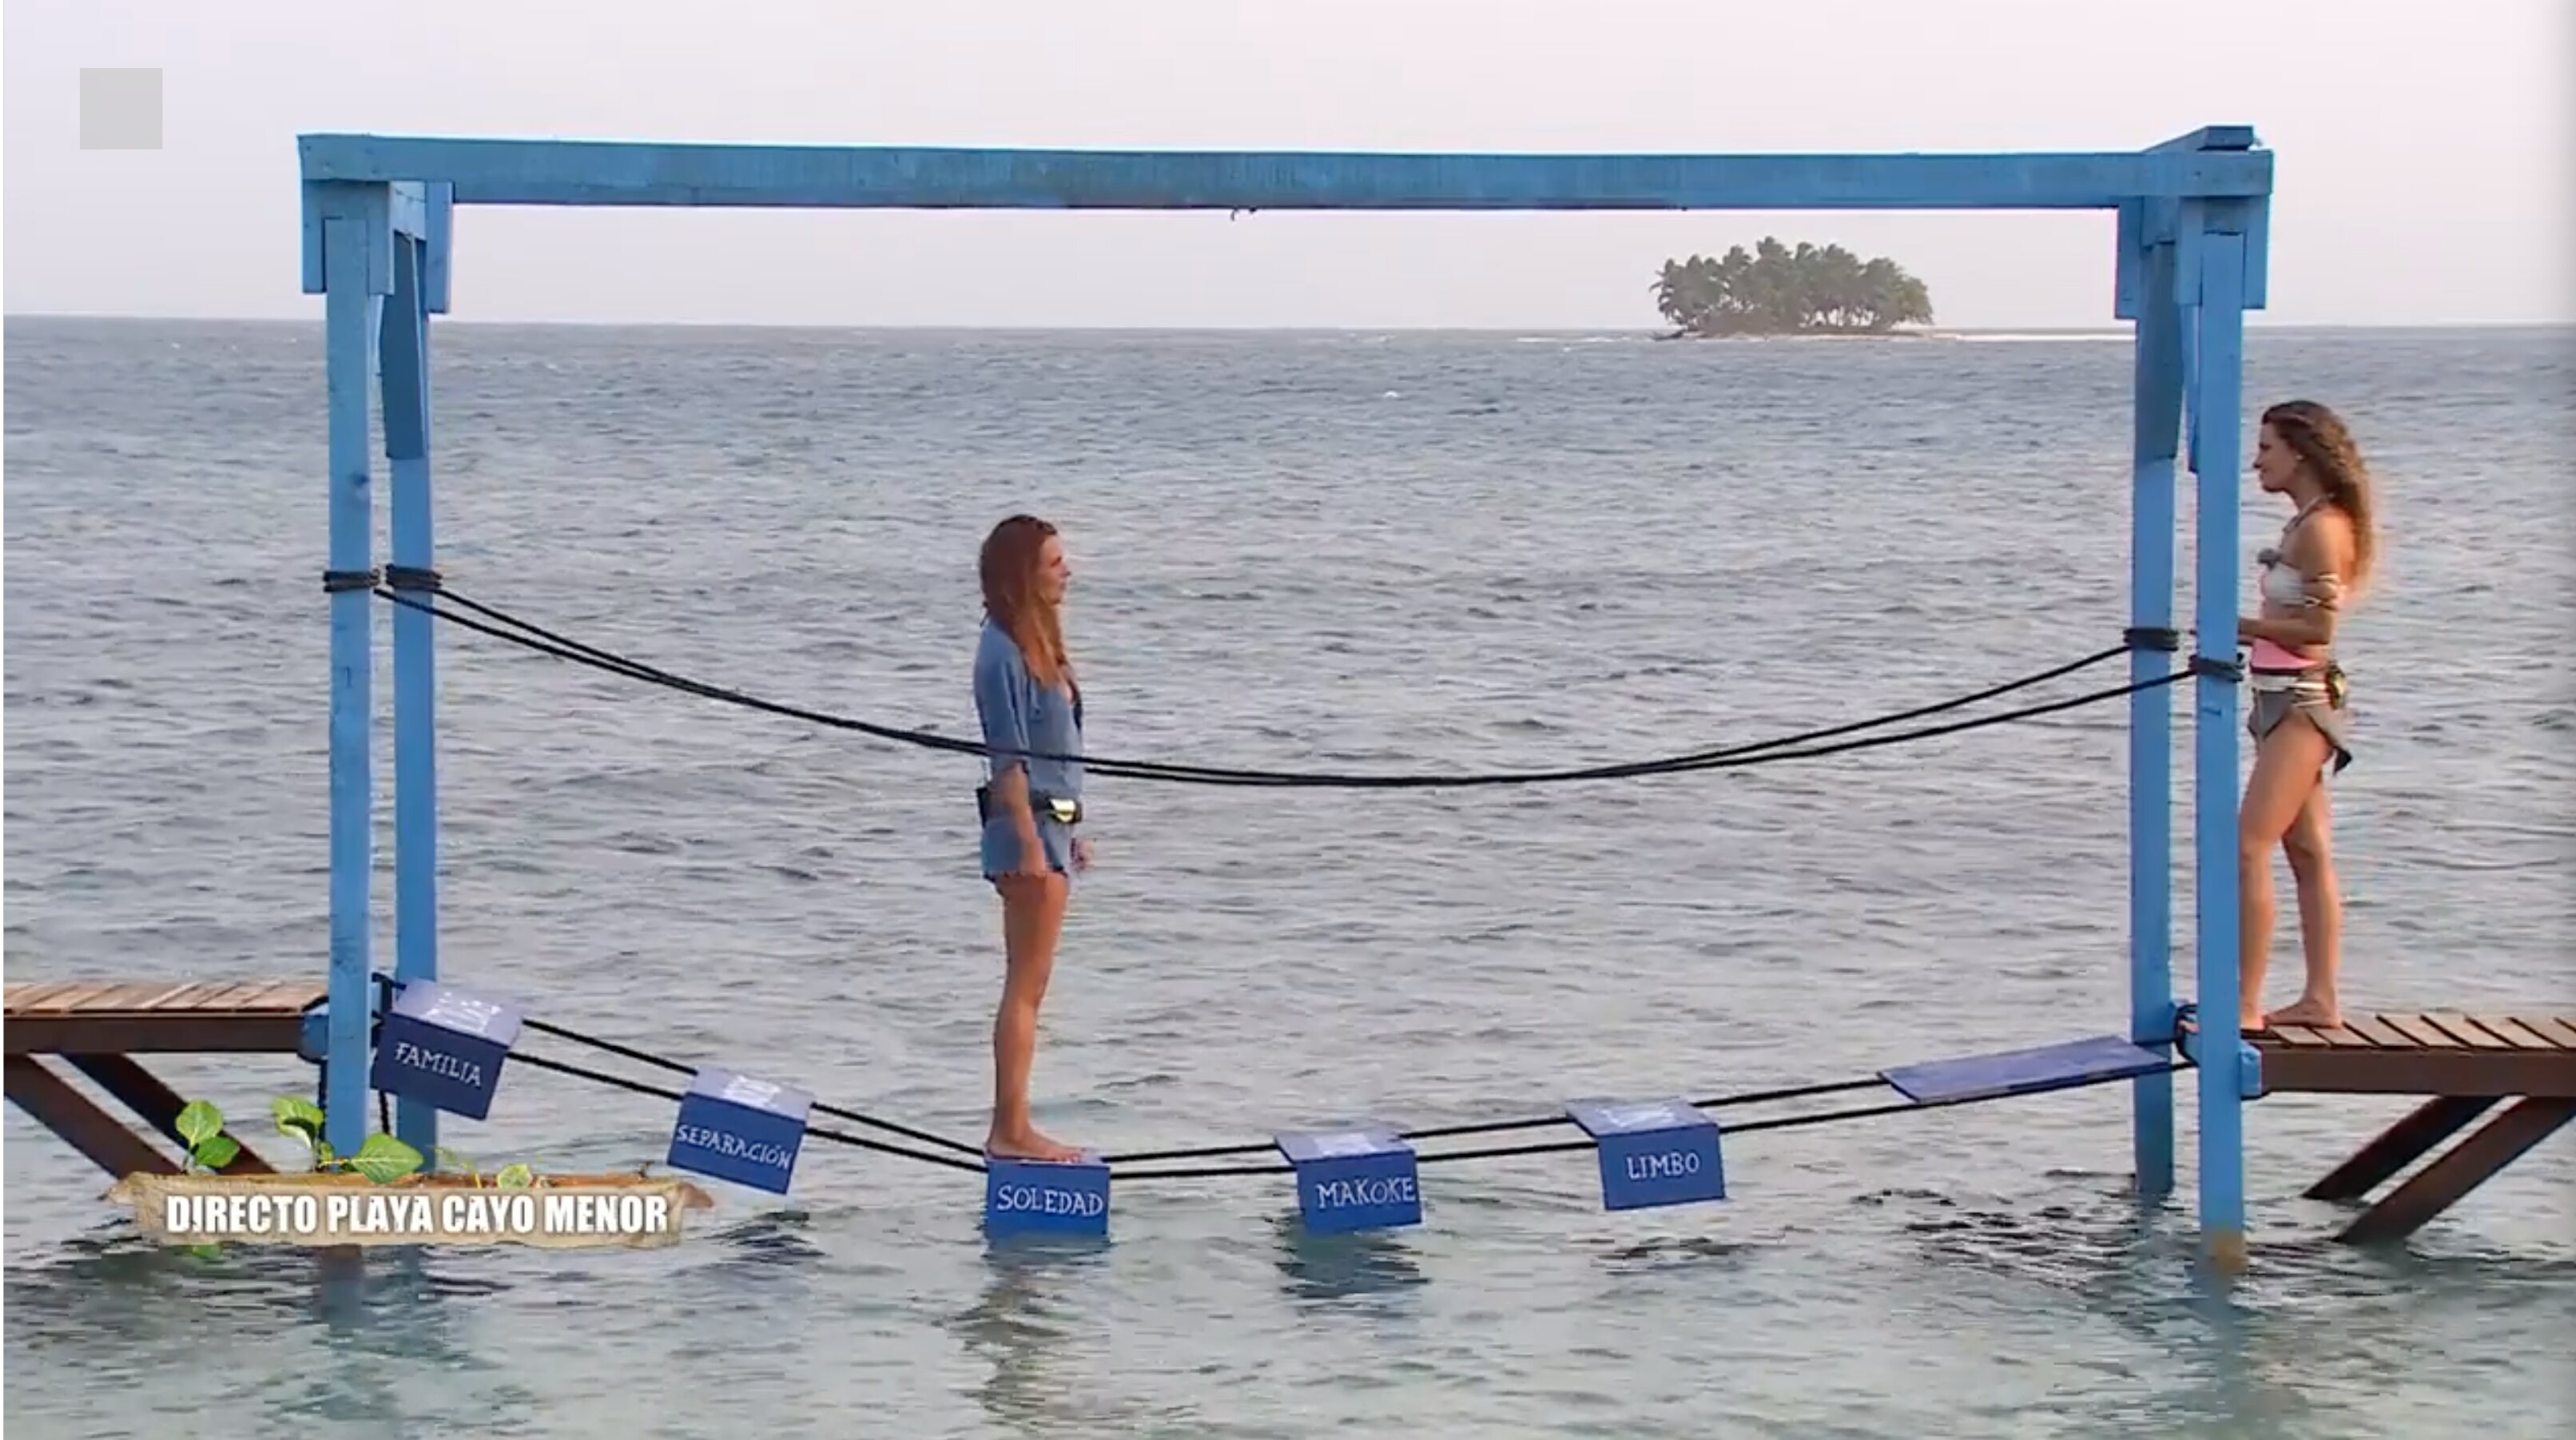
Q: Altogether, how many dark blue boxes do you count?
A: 5